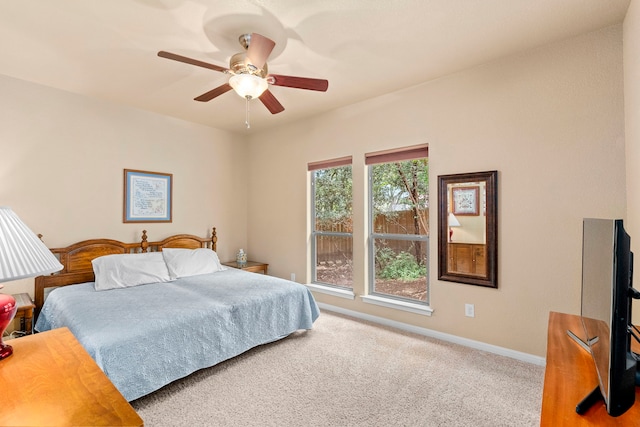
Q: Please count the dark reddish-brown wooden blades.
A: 5